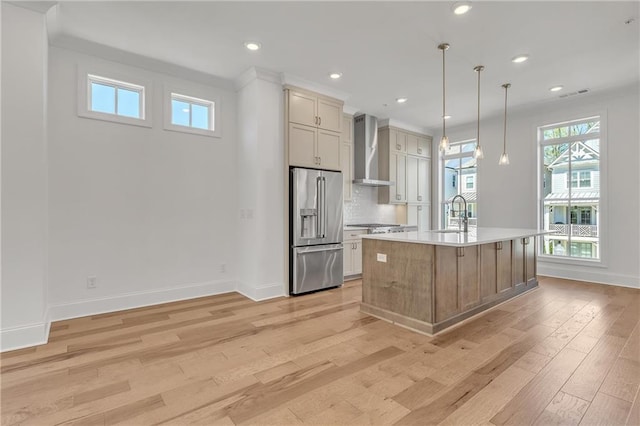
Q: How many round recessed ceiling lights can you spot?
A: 7